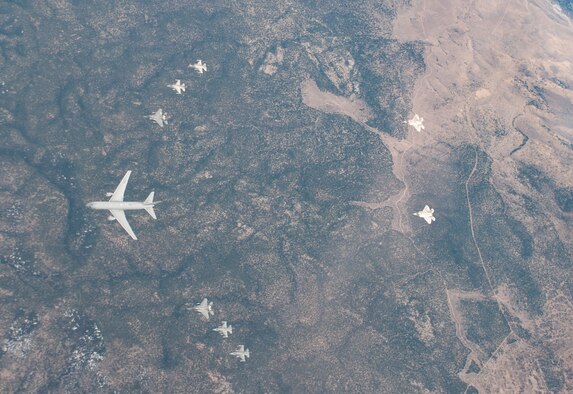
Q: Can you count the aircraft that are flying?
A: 9